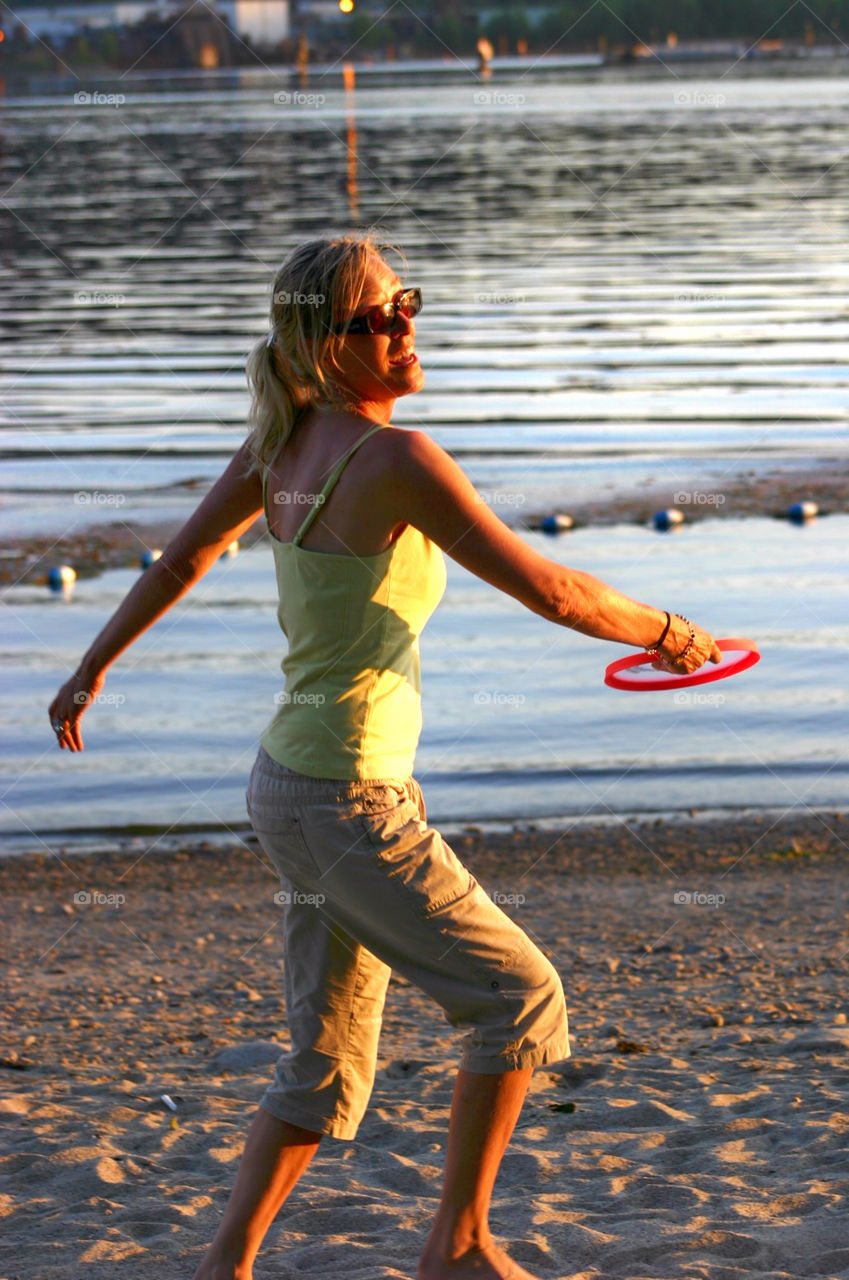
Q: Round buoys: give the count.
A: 6